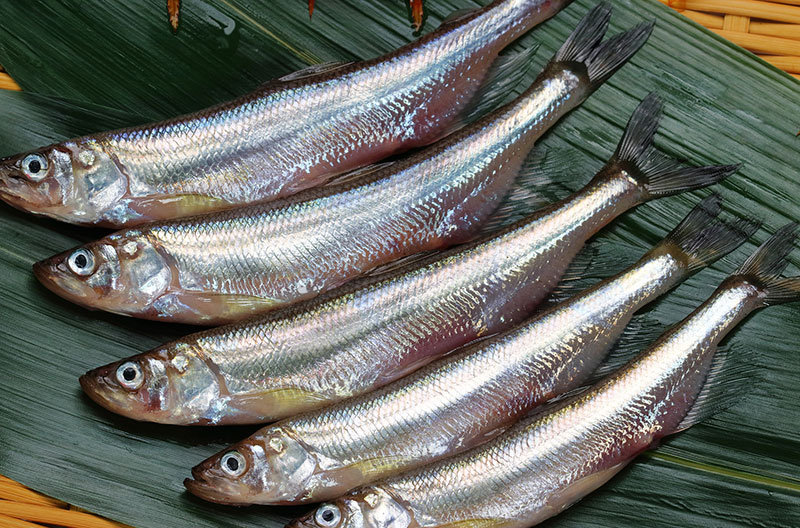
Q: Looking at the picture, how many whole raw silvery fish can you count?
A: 5